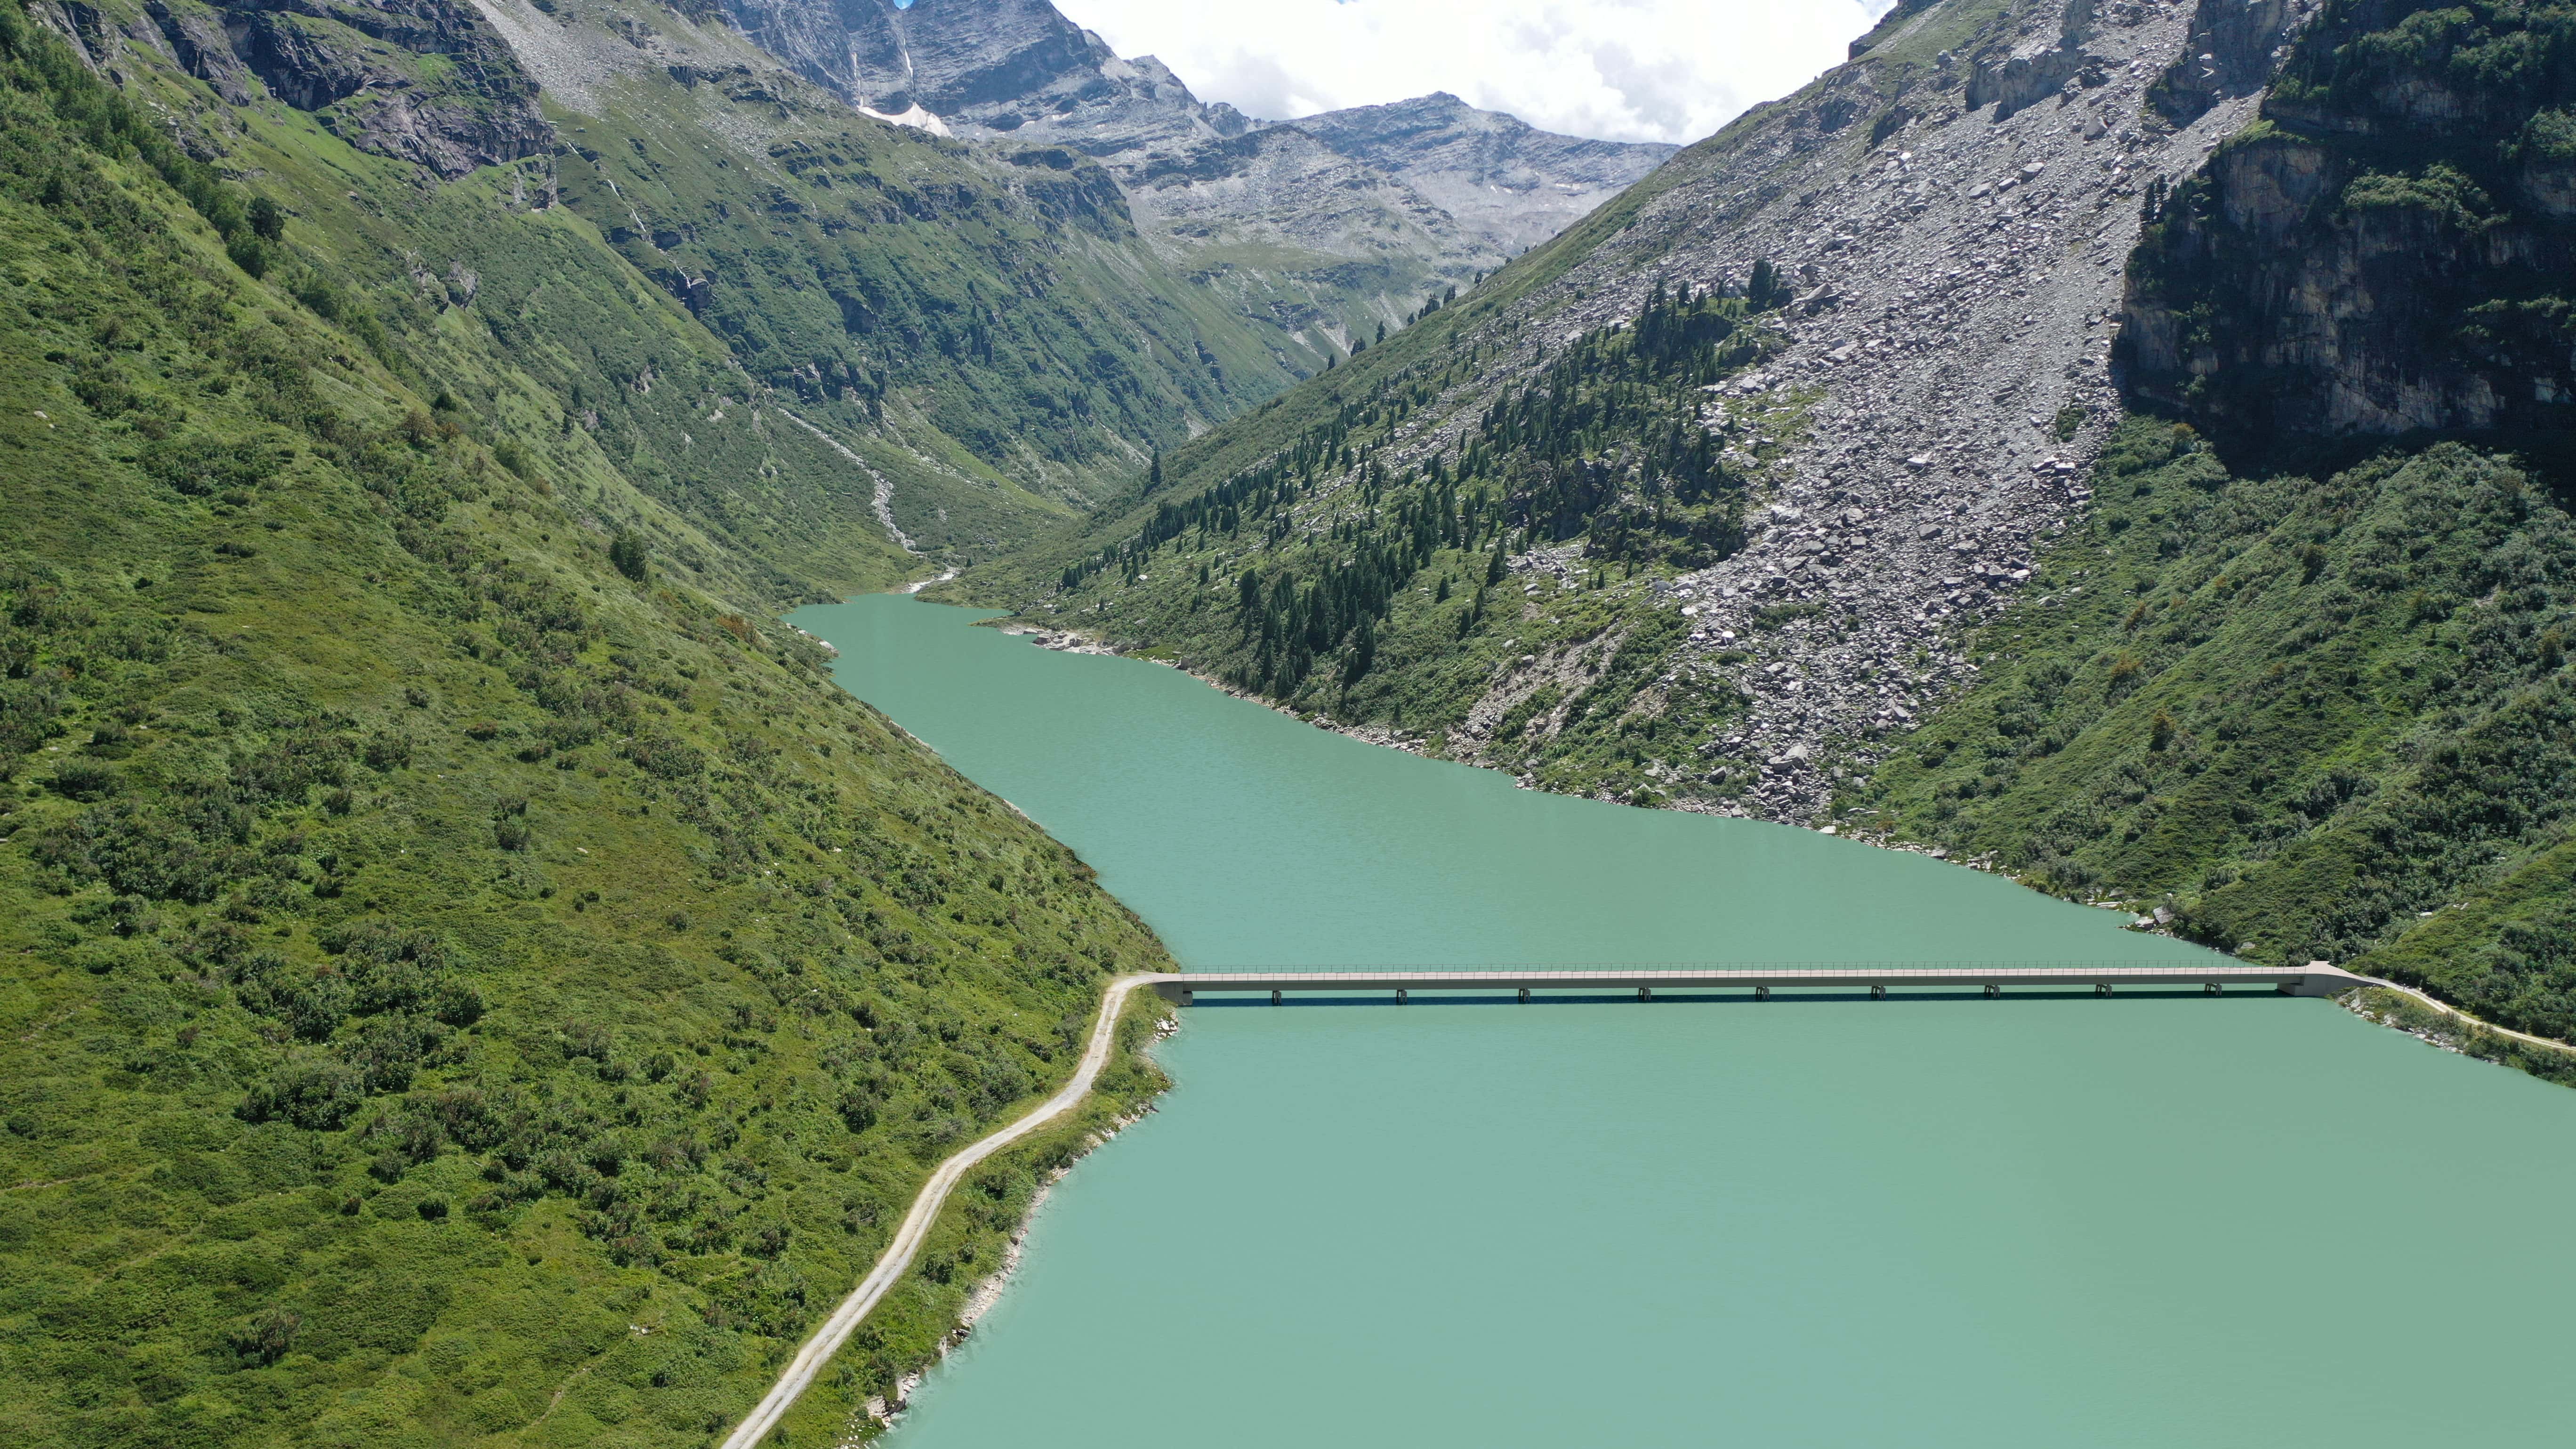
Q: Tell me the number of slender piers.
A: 9